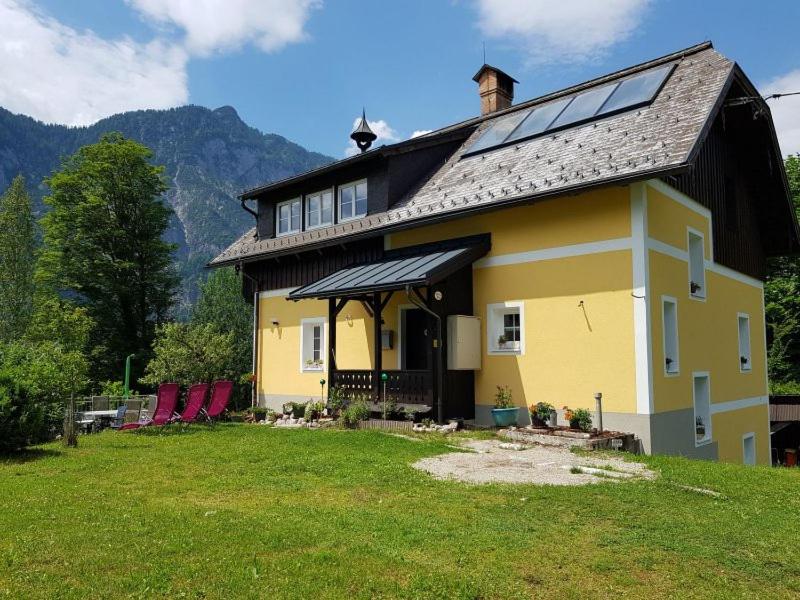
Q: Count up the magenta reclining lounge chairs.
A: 3